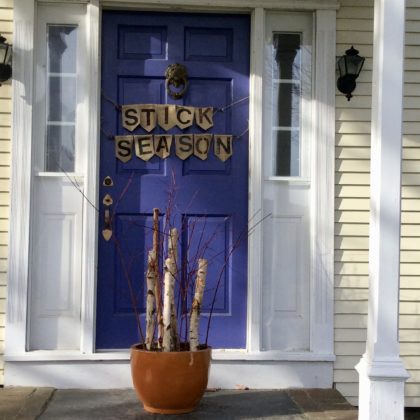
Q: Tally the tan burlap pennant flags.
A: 11